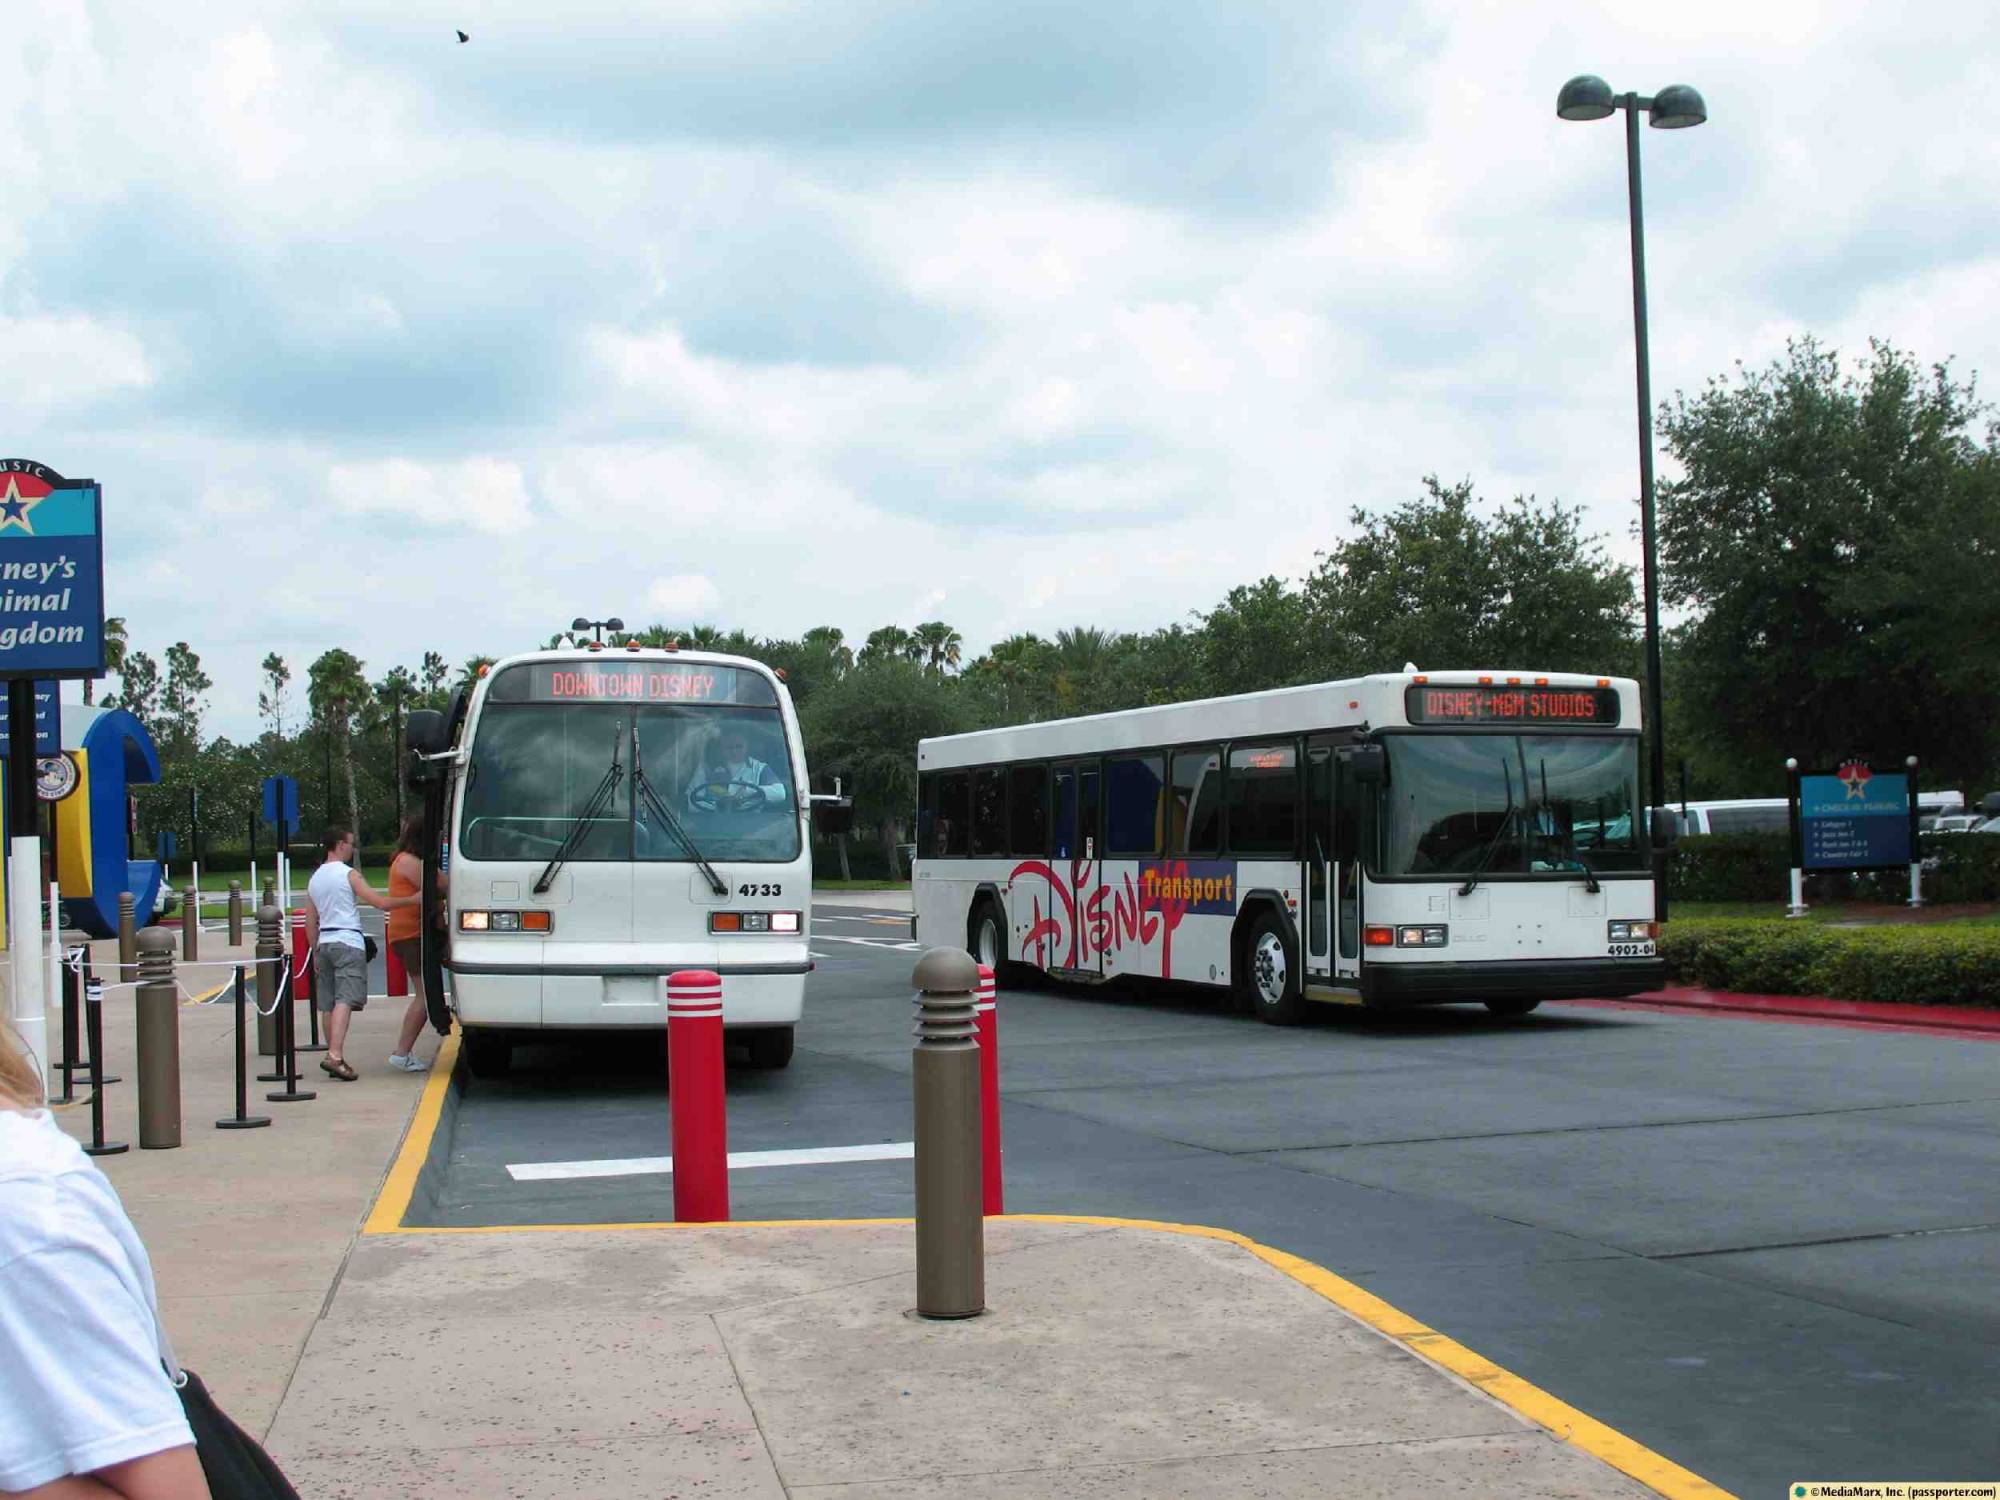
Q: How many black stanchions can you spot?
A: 8